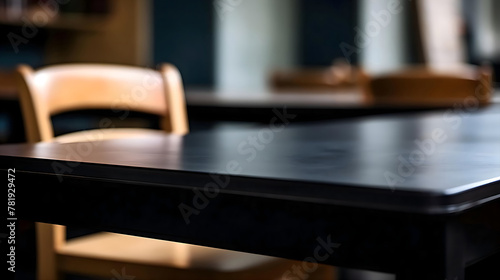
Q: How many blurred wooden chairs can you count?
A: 3